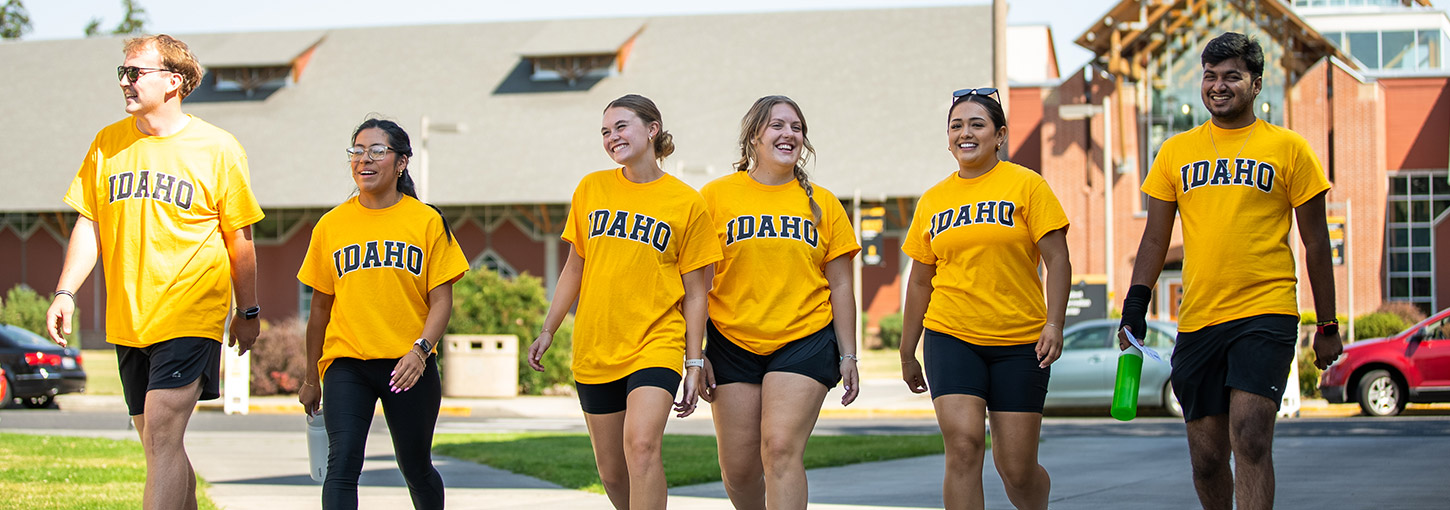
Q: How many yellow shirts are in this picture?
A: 6